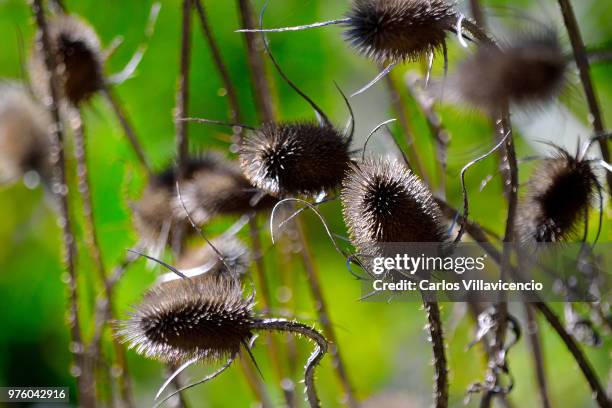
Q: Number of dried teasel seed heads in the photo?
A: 11